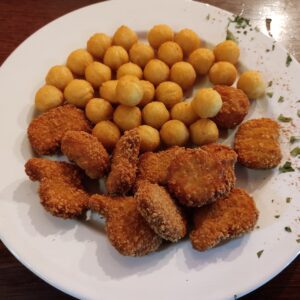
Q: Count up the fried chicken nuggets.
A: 11